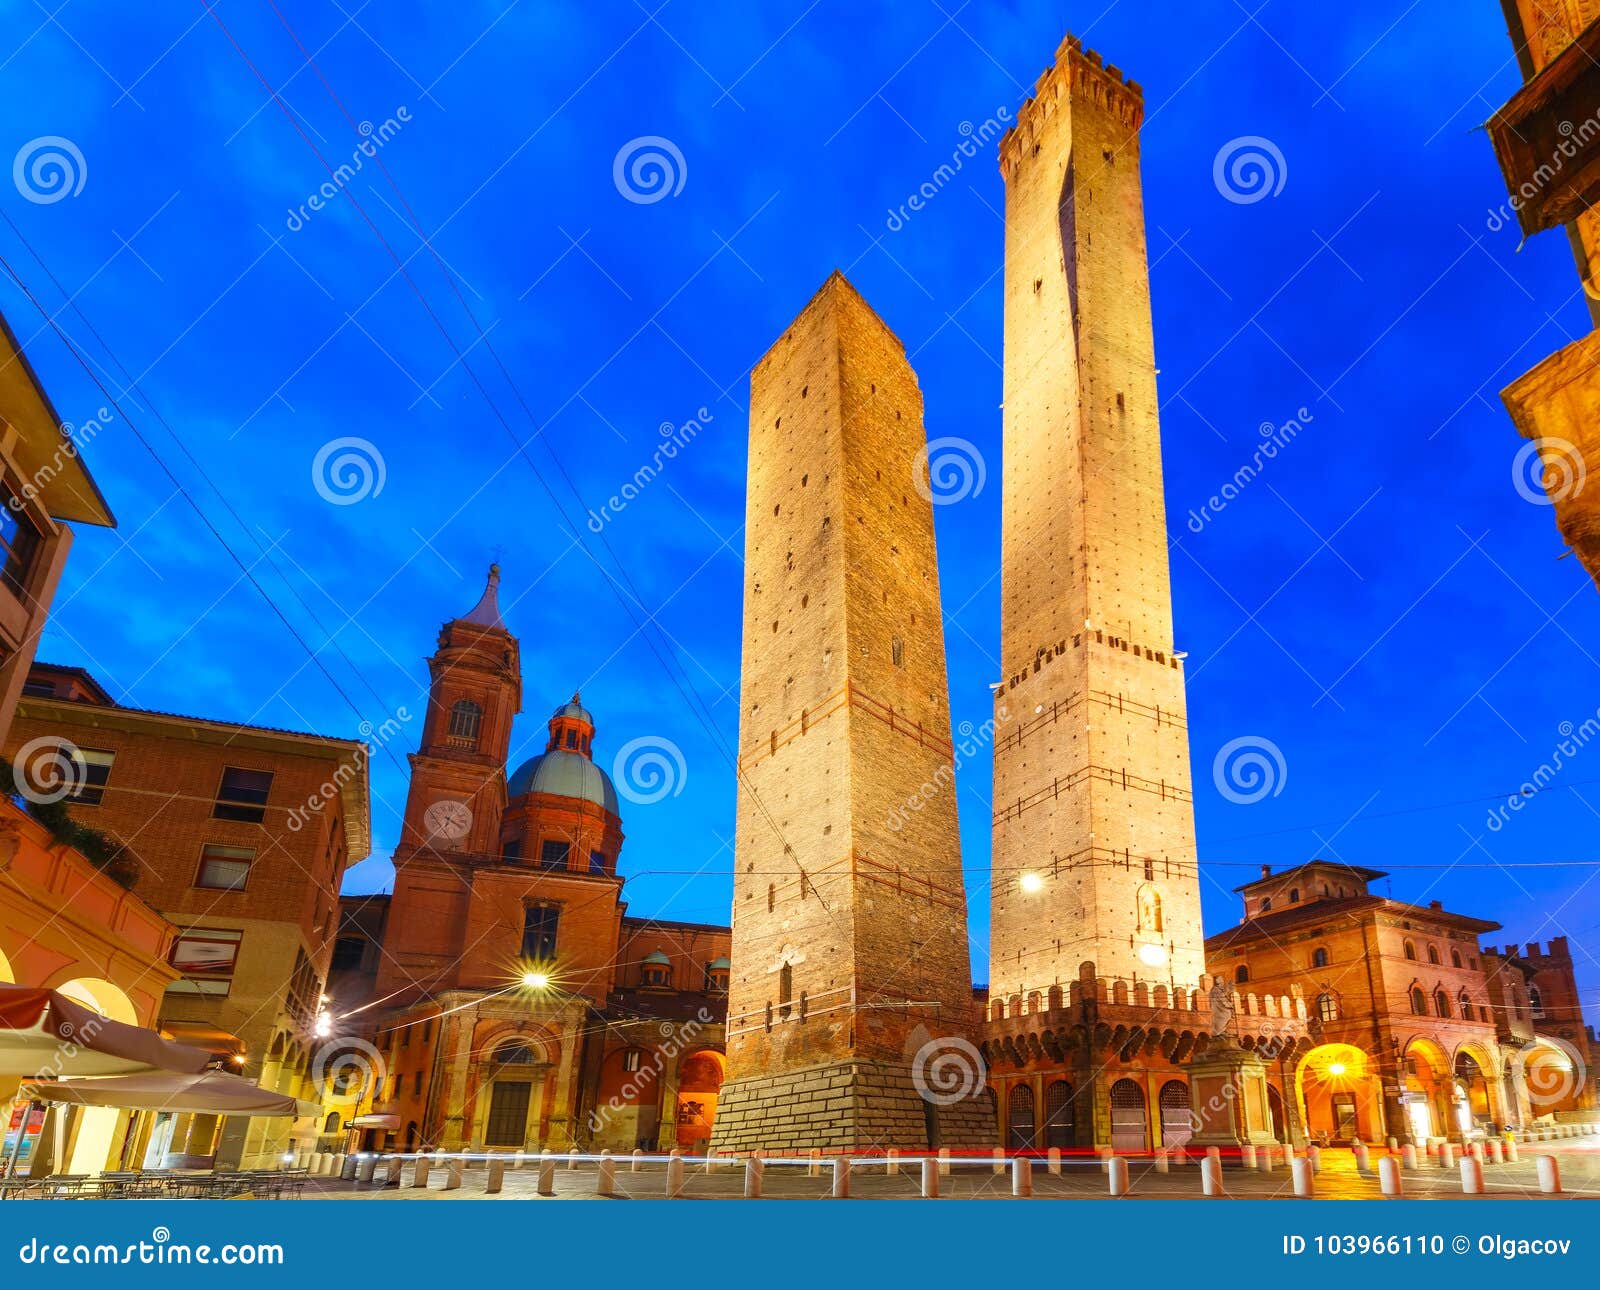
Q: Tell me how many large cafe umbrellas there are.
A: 2